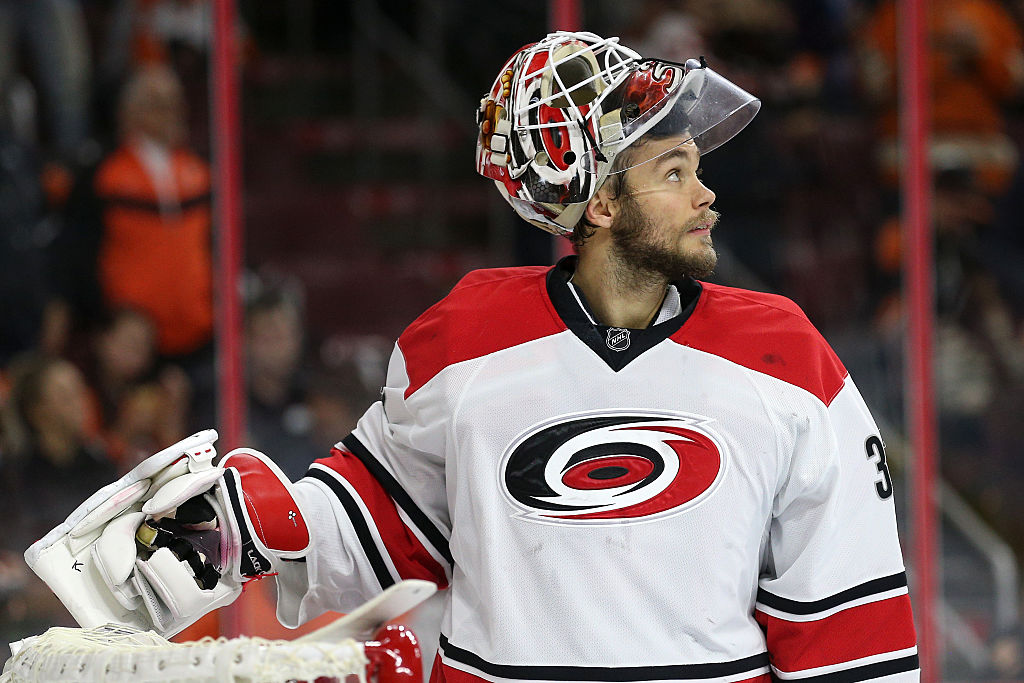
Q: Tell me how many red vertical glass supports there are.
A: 3